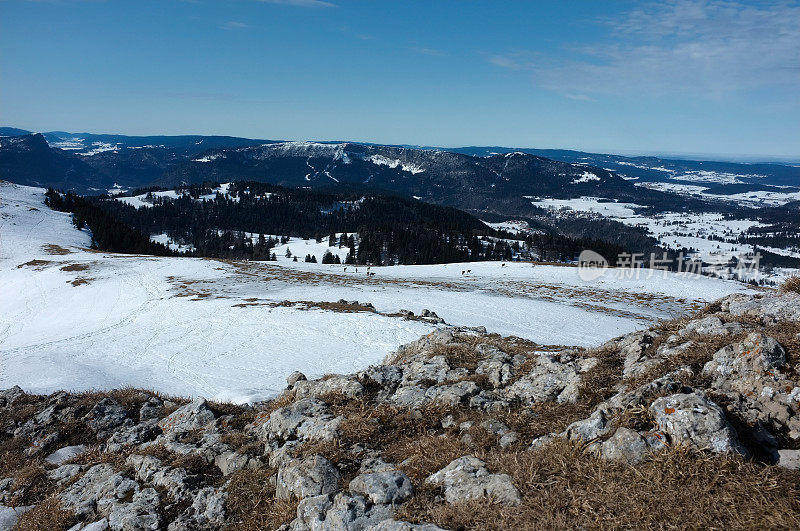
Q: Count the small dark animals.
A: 8